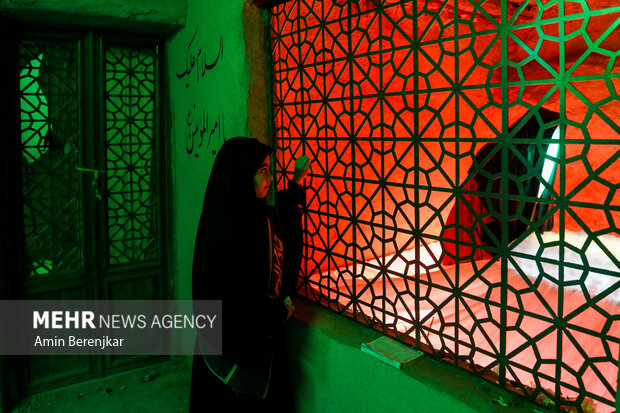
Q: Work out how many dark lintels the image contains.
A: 1